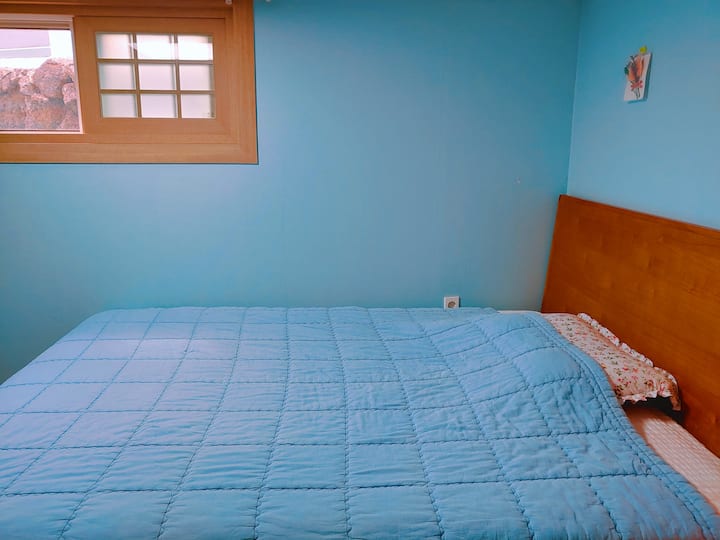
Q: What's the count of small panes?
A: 9